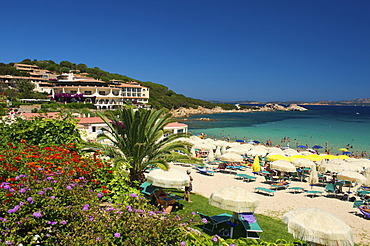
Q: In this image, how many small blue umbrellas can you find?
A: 5